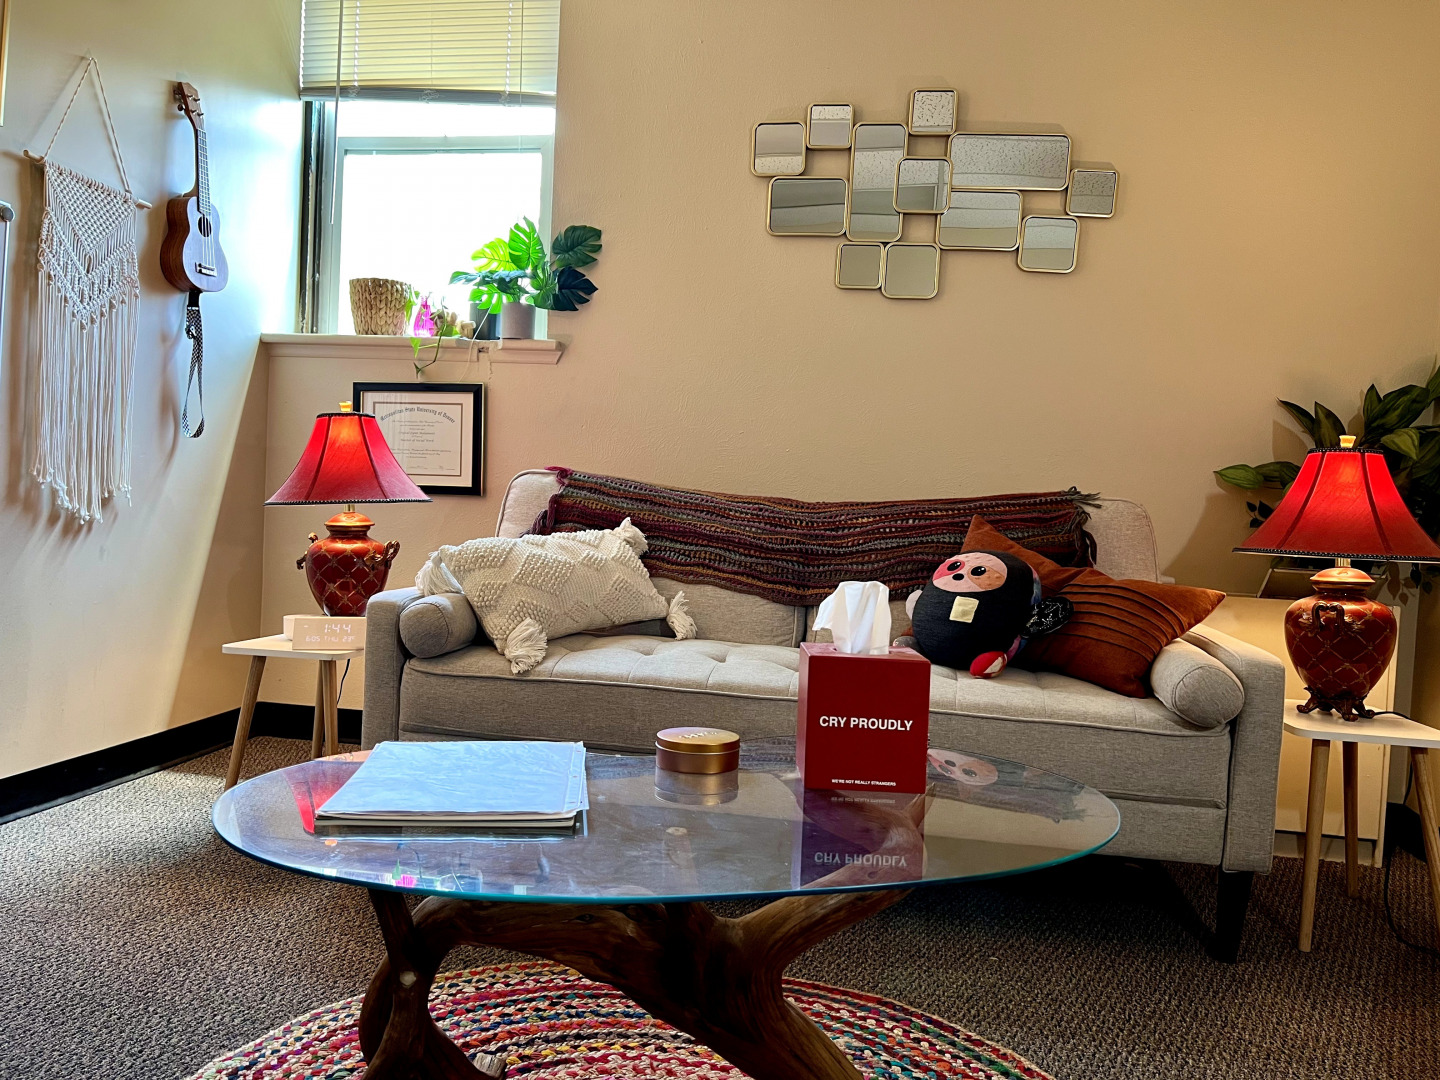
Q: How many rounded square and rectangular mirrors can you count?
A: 12